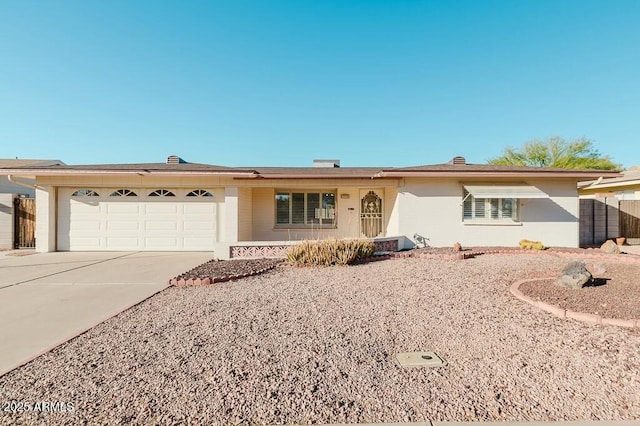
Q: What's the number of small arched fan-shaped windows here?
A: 4